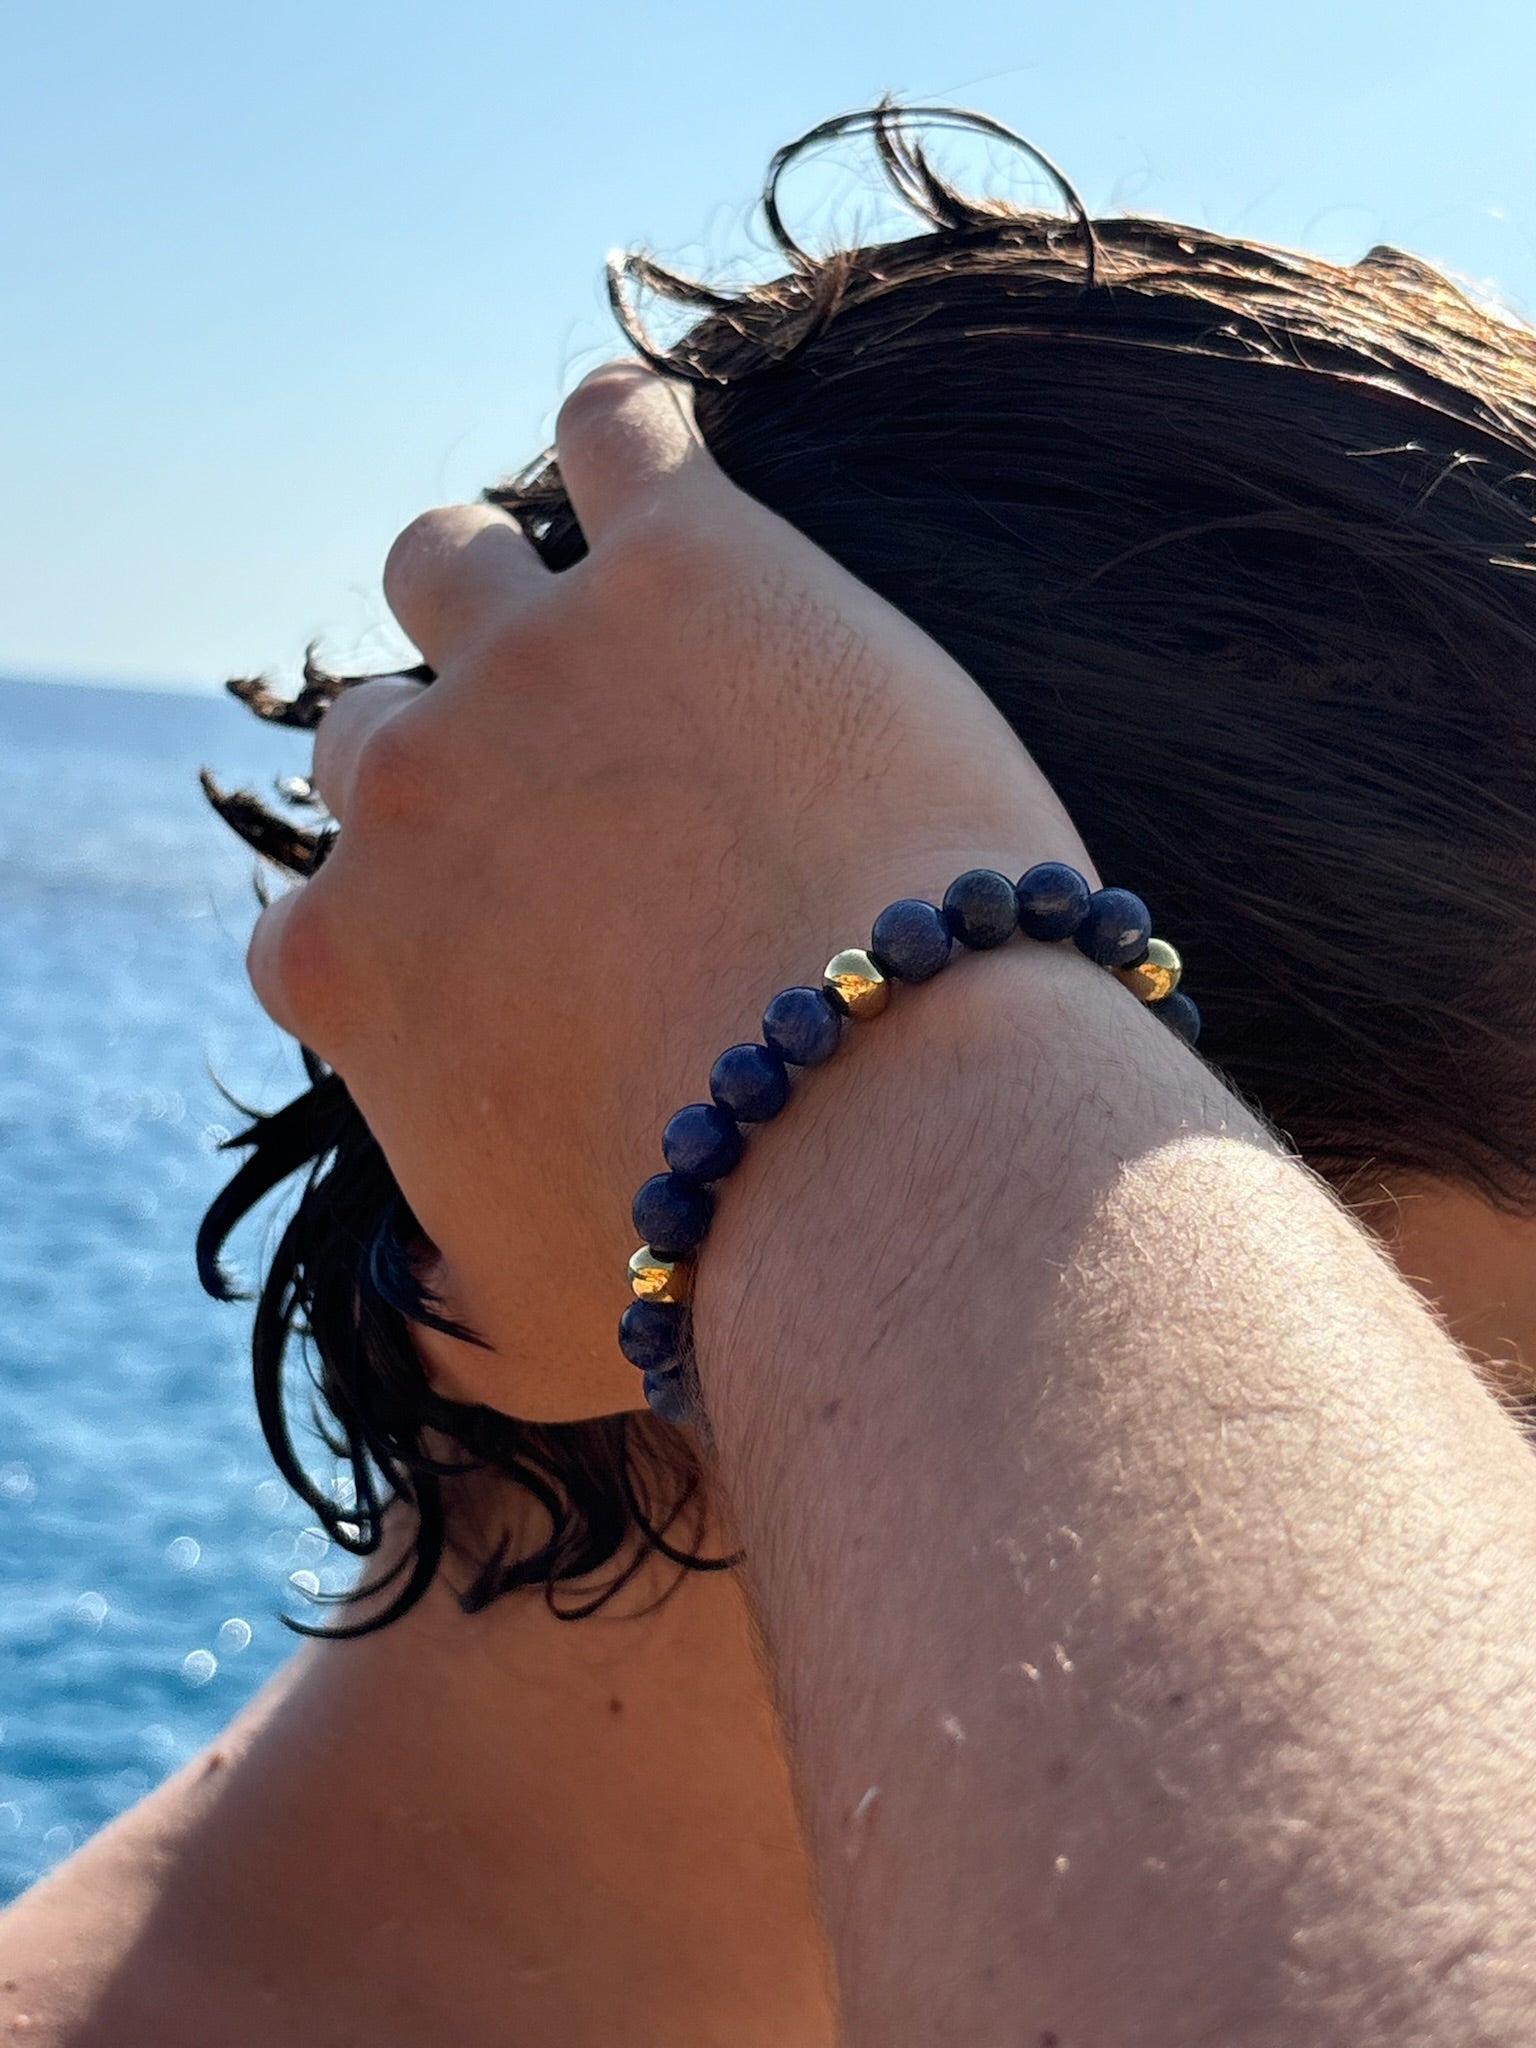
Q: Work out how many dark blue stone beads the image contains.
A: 11